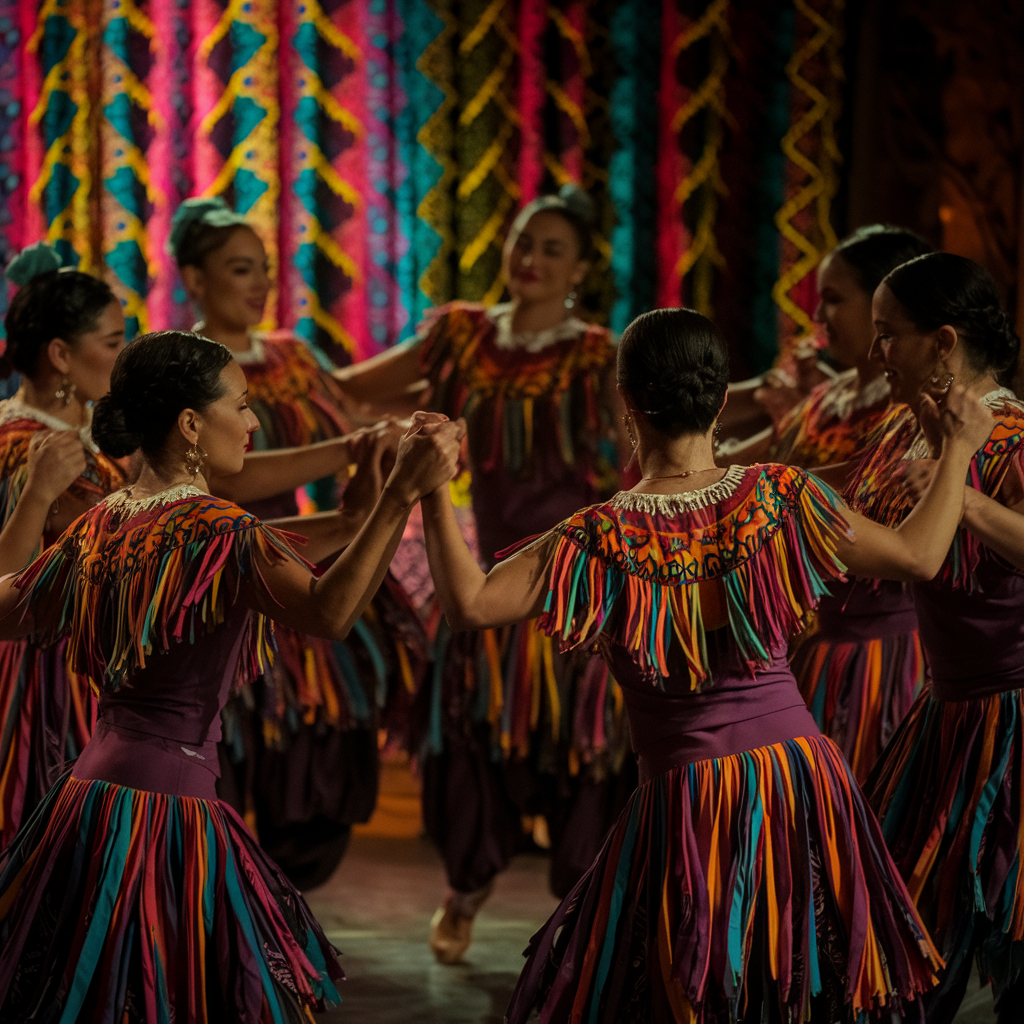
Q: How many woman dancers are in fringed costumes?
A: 7